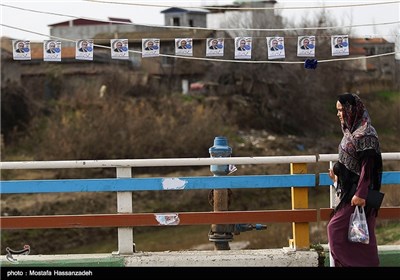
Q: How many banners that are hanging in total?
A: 11